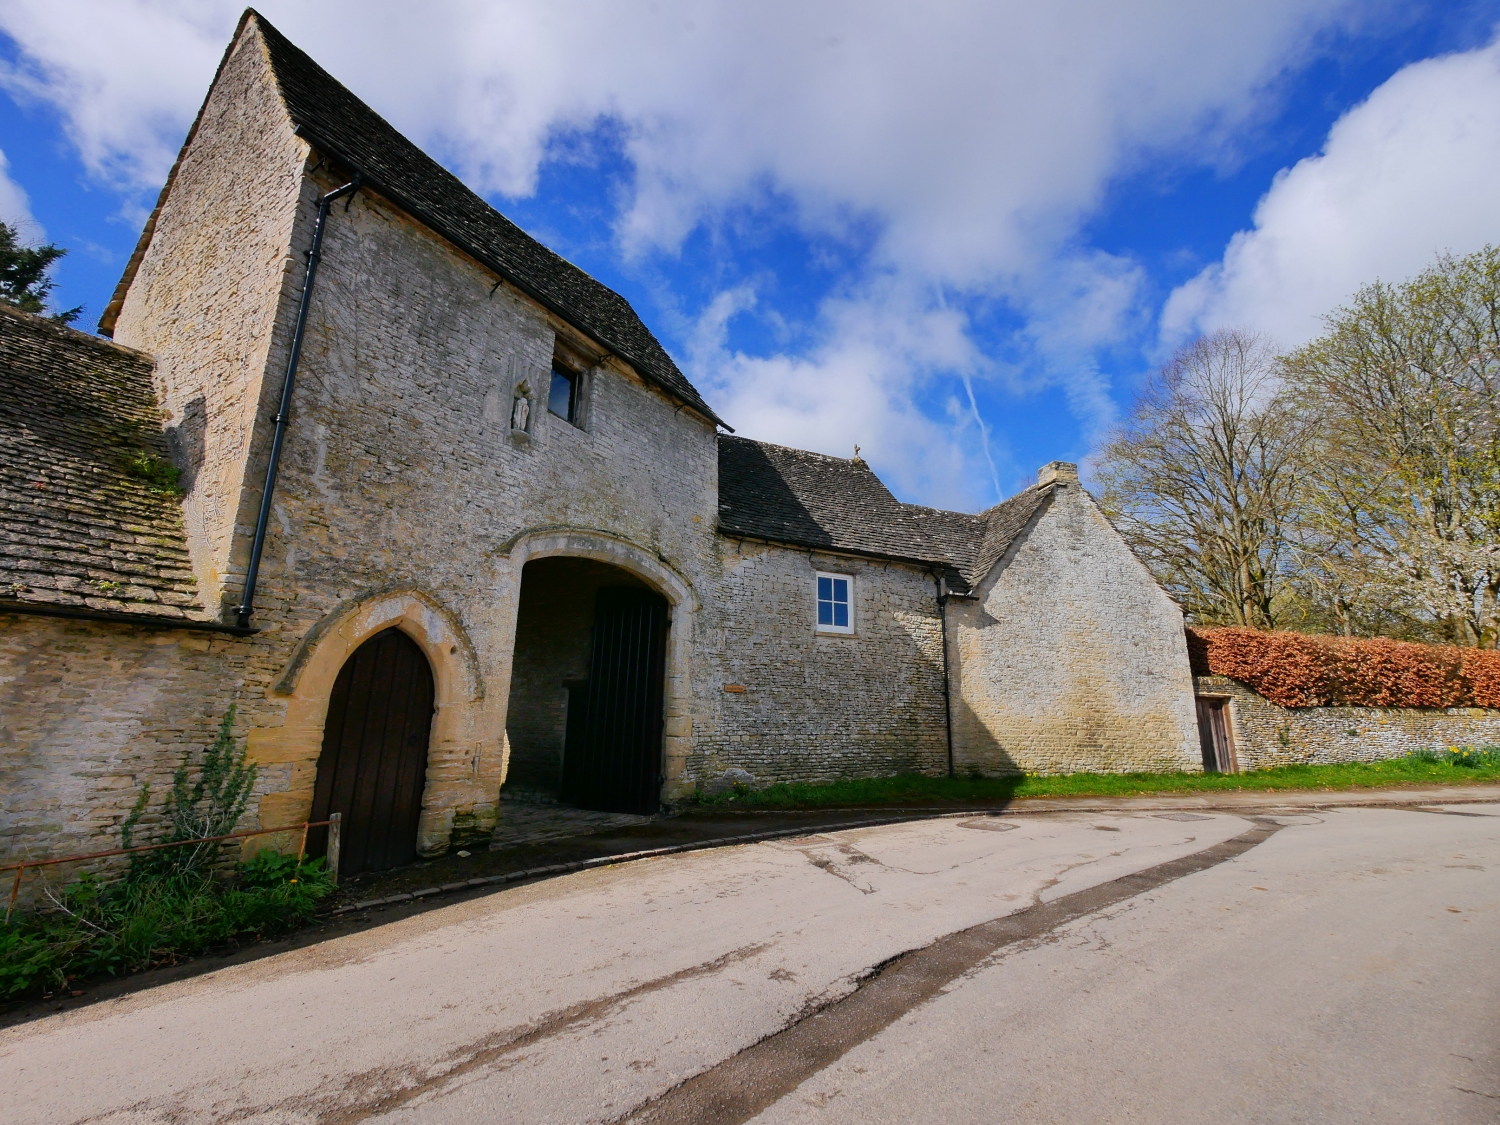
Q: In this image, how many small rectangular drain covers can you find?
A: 2